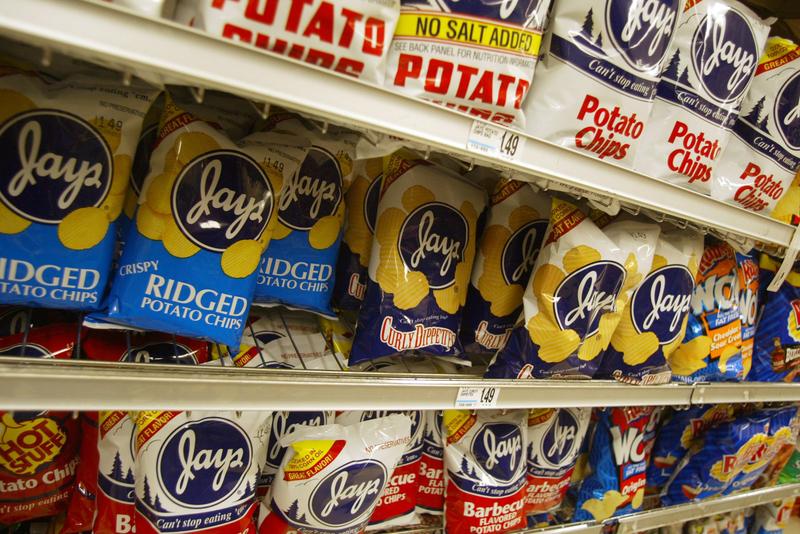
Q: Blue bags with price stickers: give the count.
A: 3